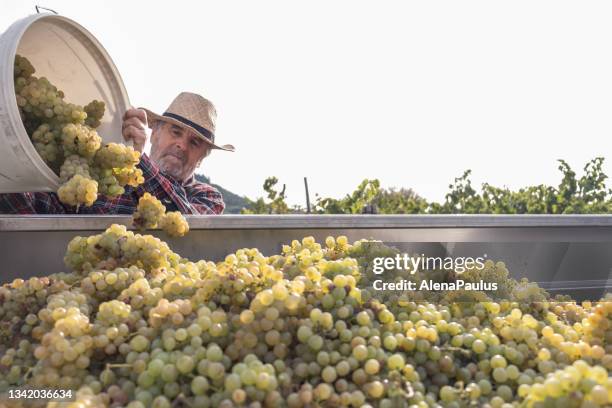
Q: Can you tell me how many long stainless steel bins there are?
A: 1